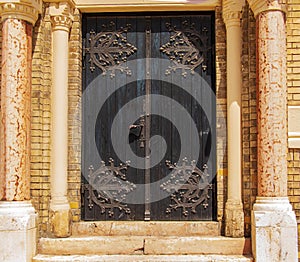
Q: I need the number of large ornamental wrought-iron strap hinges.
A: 4